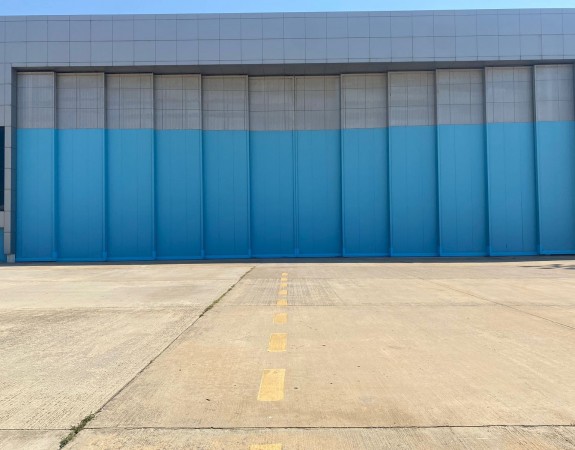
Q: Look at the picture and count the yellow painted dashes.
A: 9